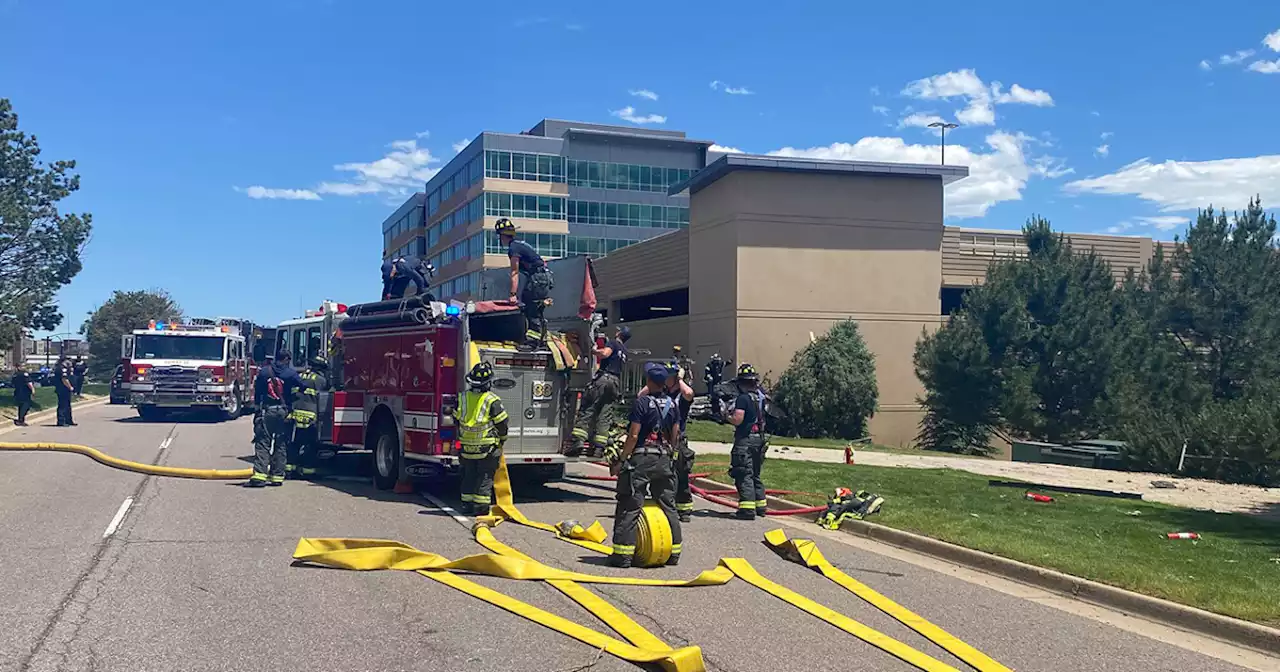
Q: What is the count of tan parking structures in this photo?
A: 1